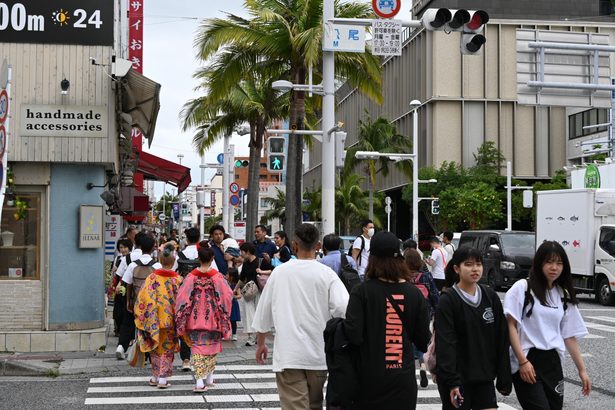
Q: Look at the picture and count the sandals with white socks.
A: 4